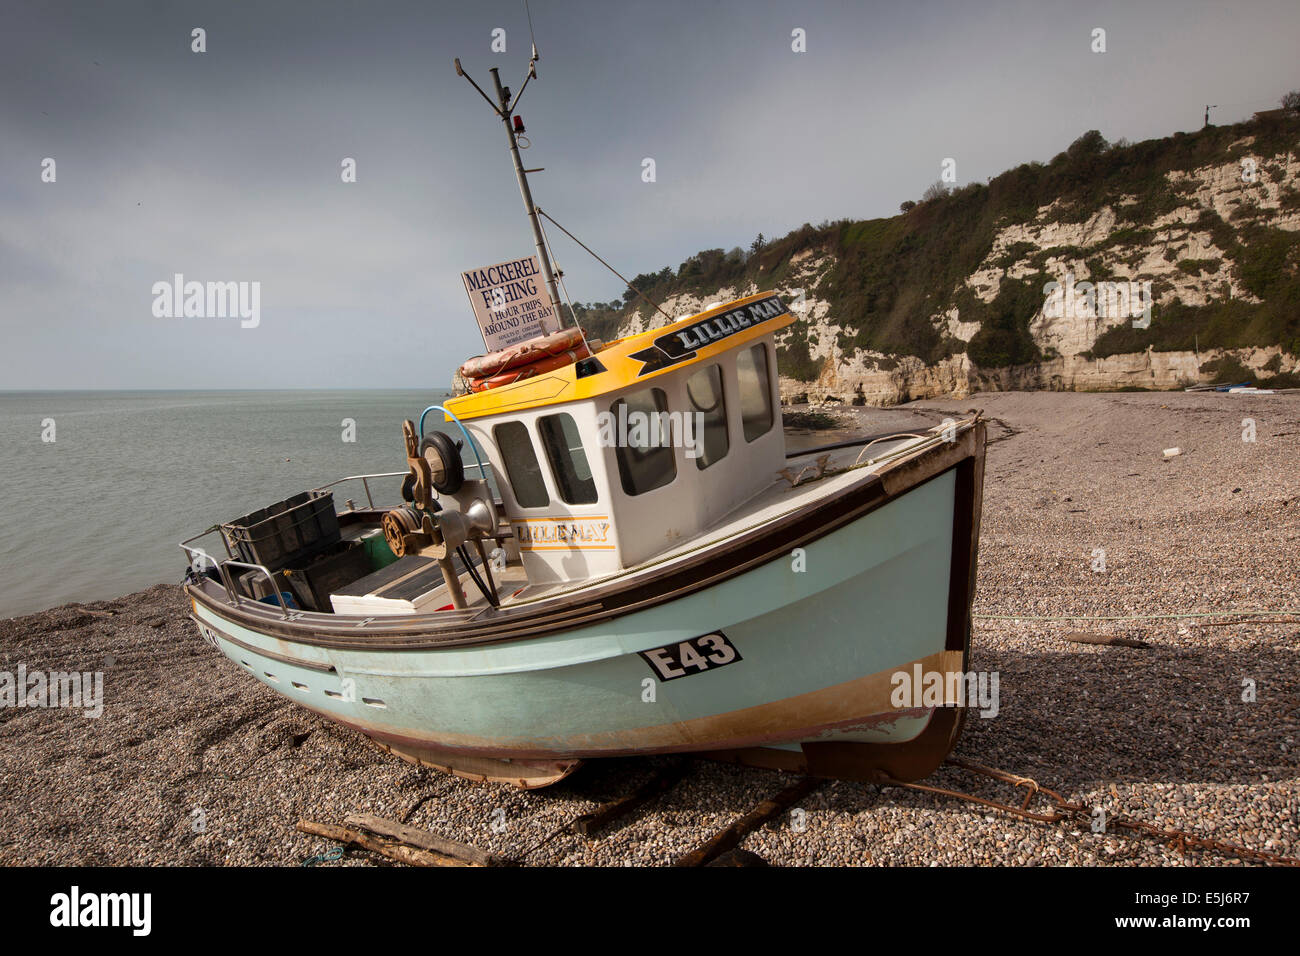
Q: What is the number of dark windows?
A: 5